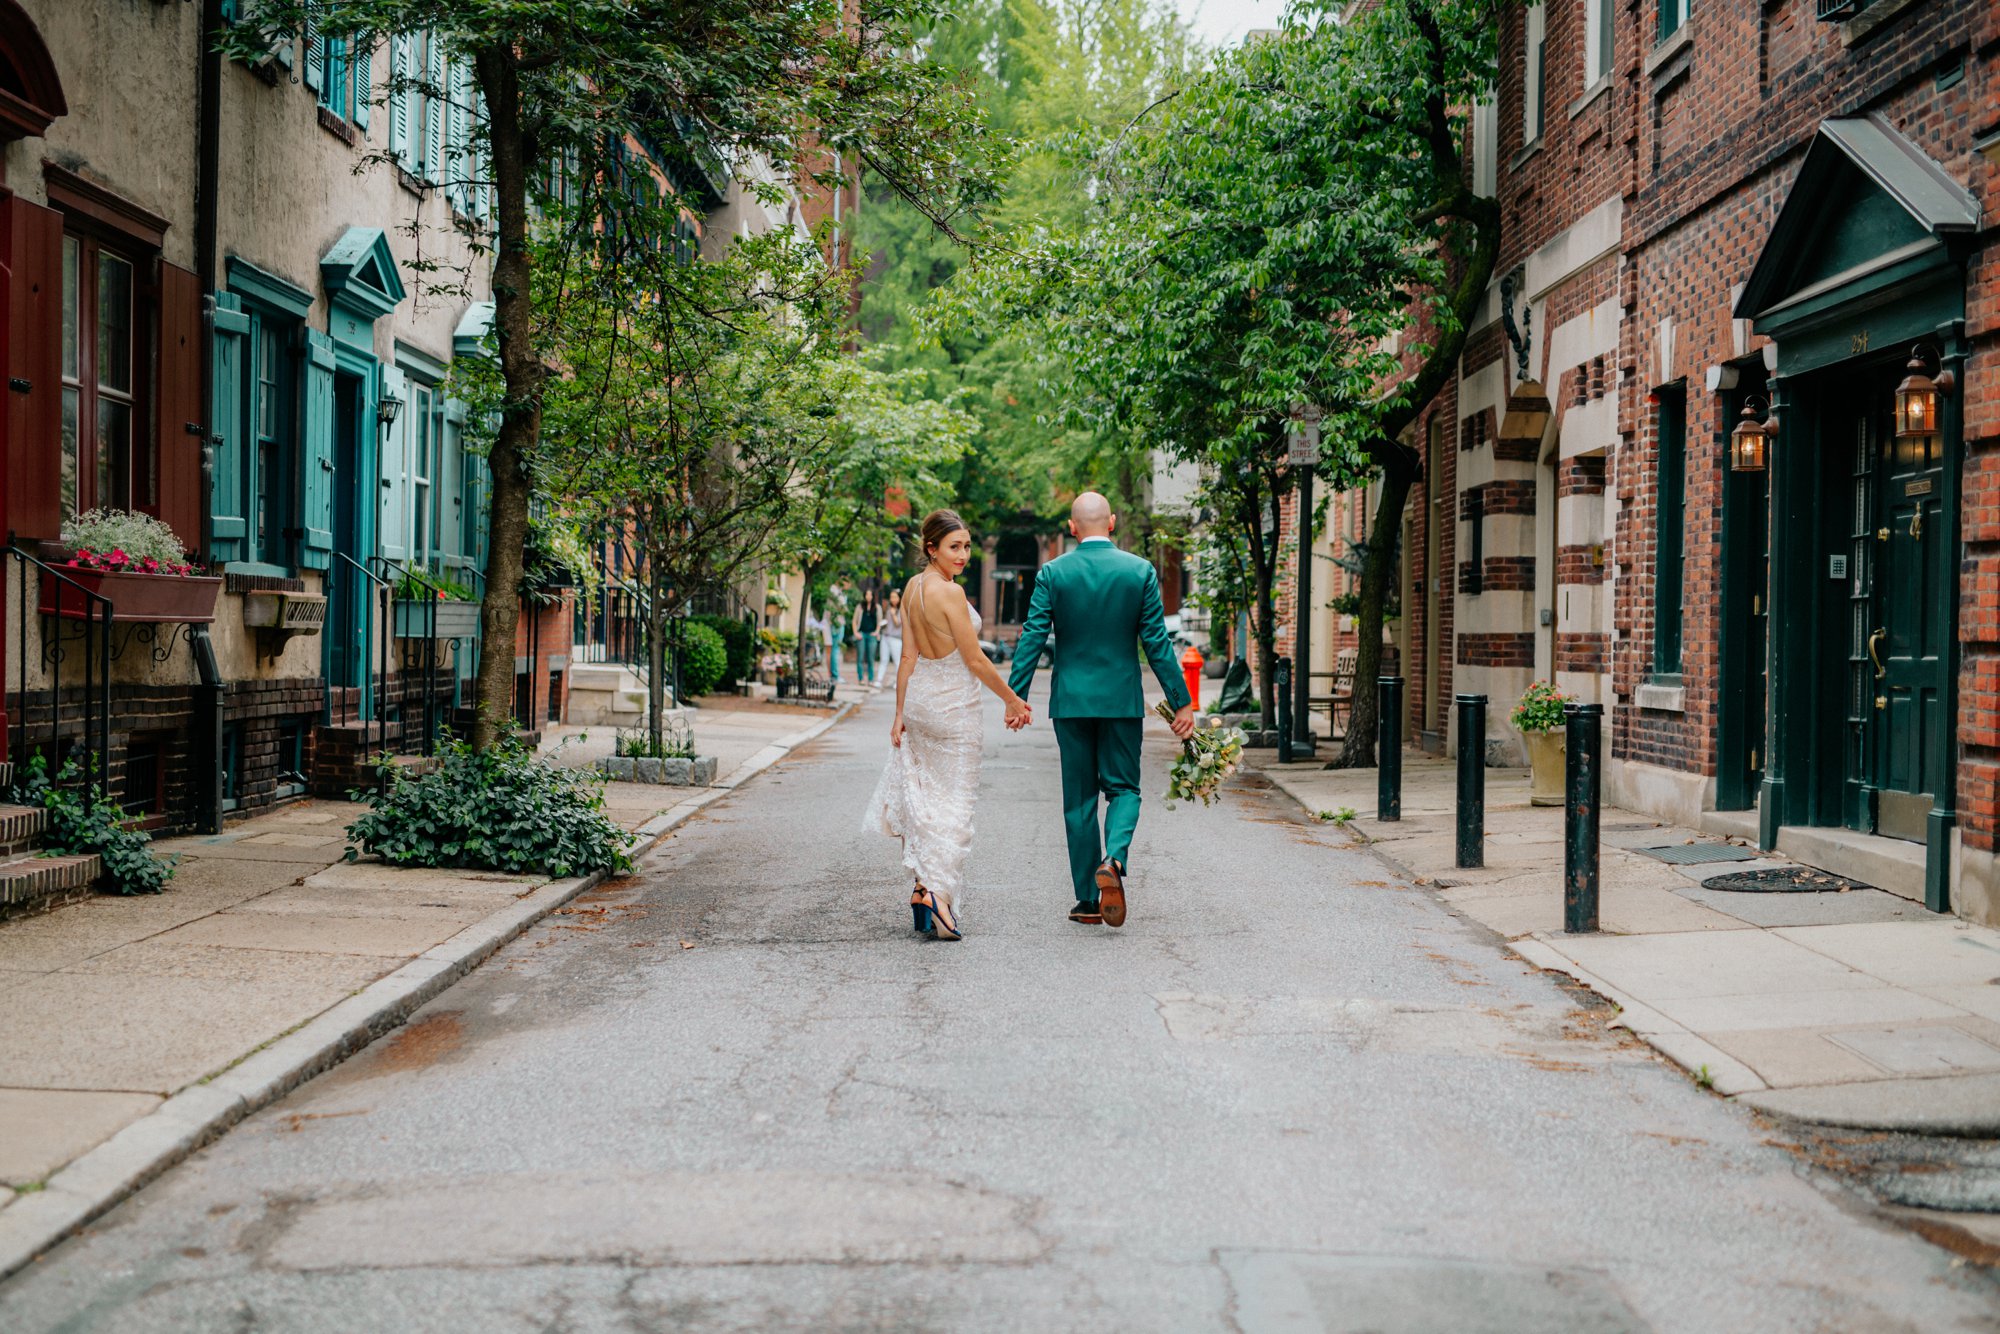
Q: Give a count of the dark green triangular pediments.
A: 1